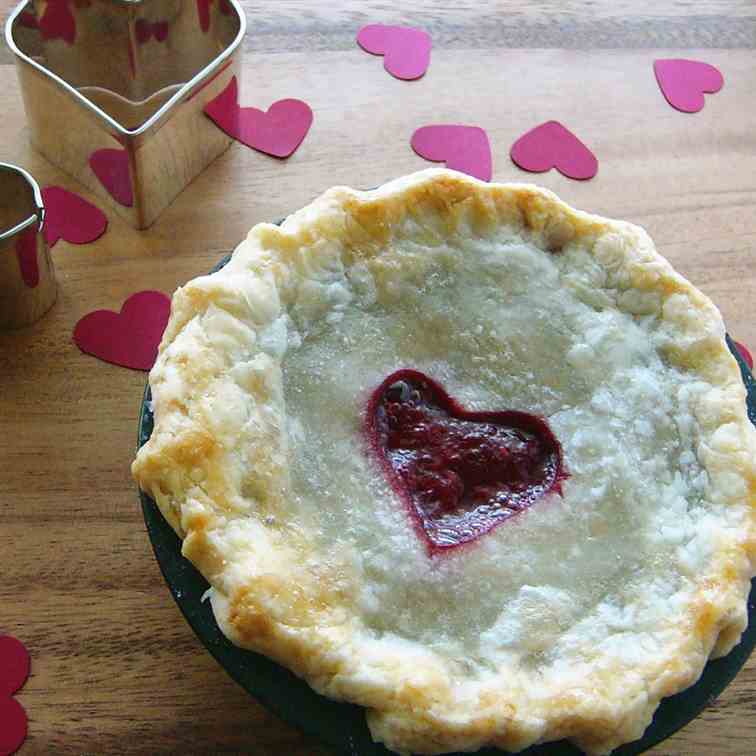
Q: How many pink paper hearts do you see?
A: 9